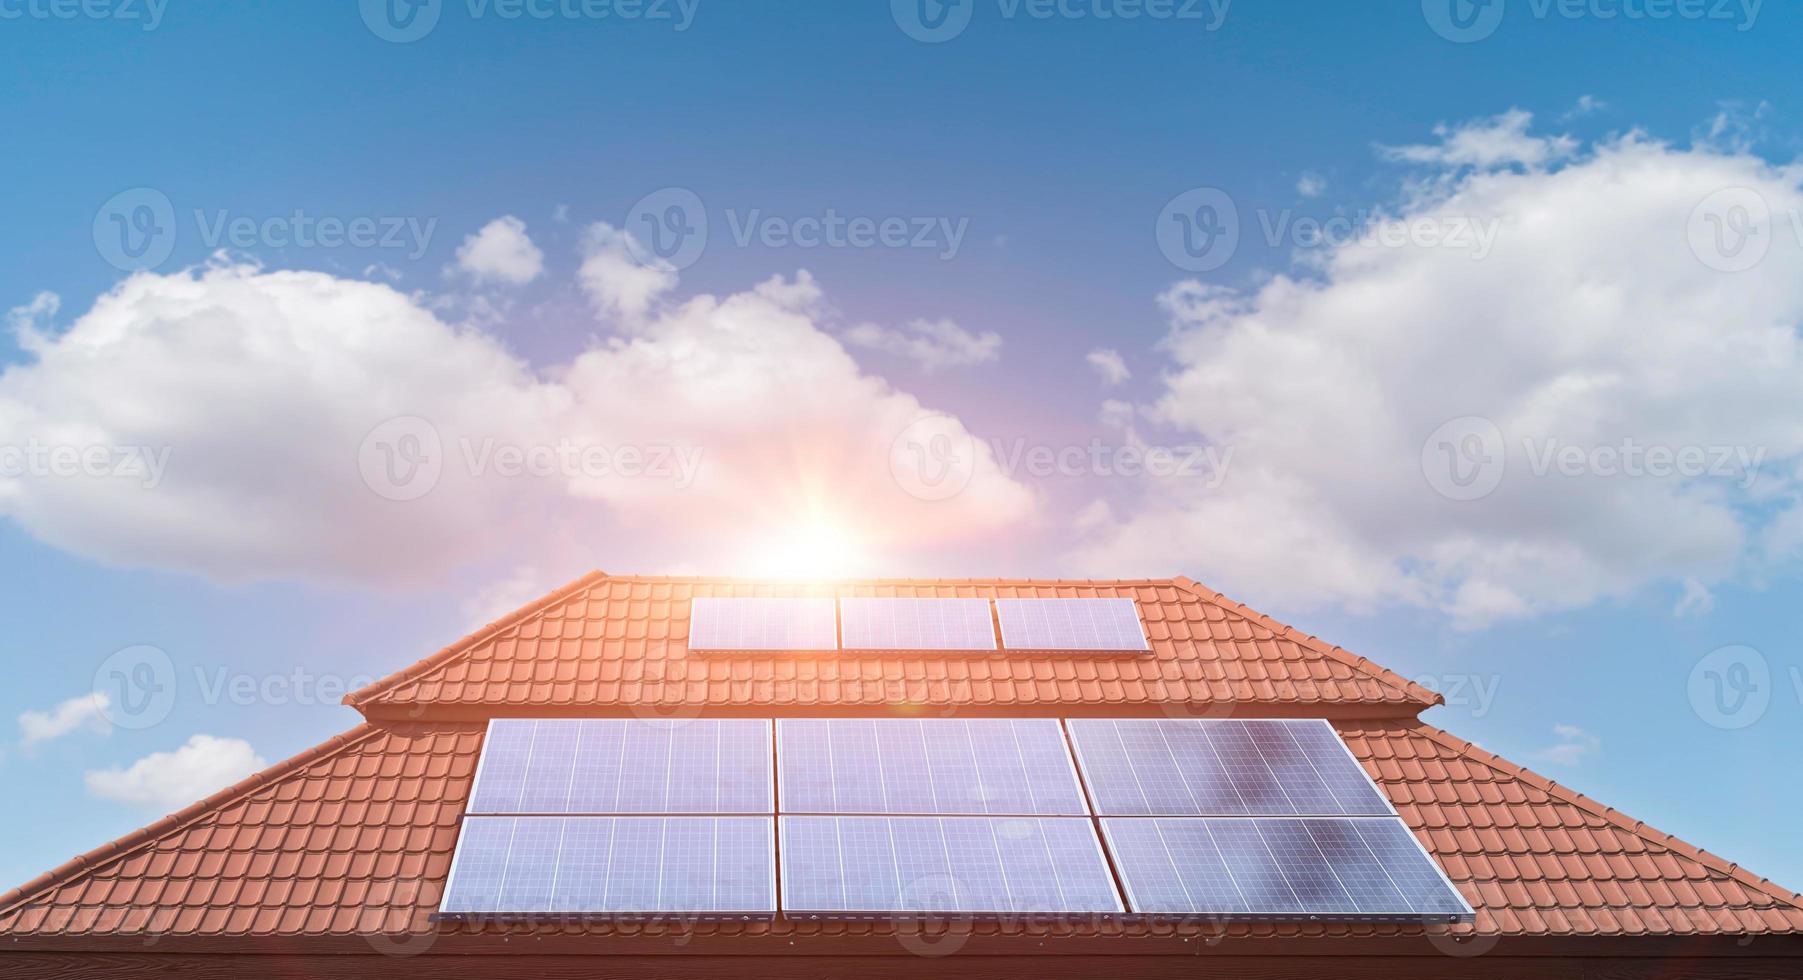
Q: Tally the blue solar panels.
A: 9